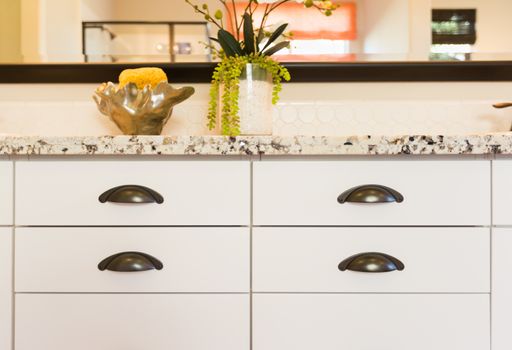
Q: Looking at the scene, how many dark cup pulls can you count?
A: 4